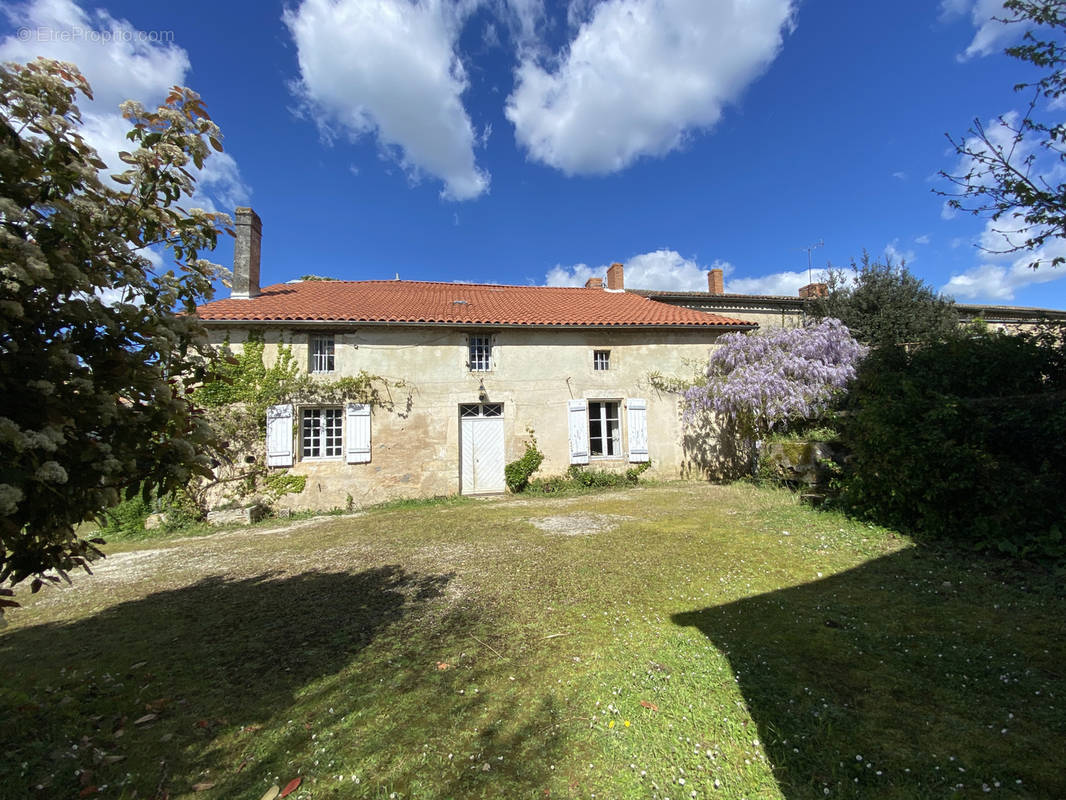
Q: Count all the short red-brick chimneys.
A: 4